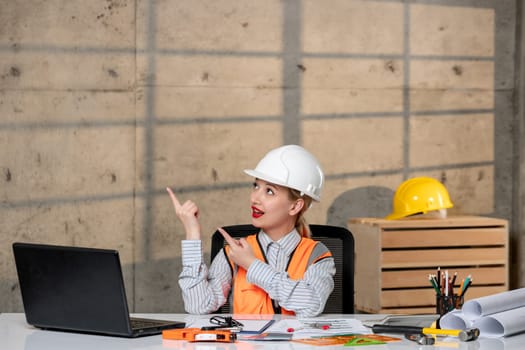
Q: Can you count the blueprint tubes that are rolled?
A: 3